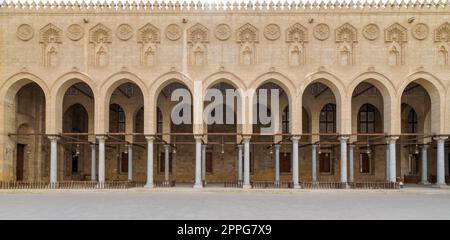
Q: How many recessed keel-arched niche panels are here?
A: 9